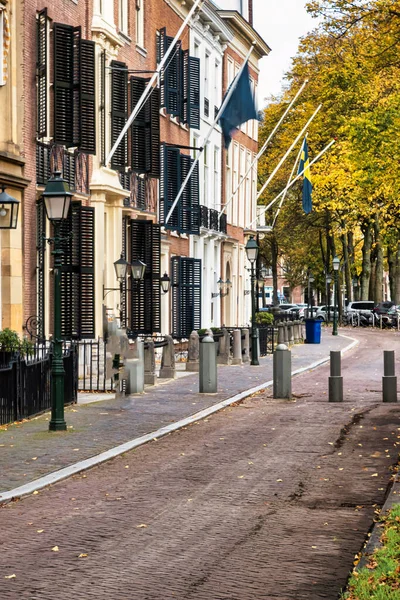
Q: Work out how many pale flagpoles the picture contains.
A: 6